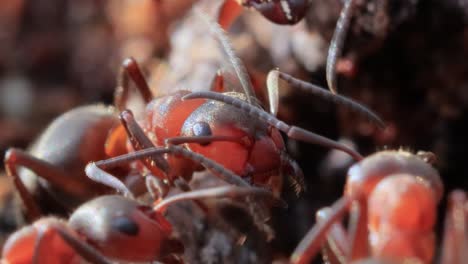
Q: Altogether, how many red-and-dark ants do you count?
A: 4